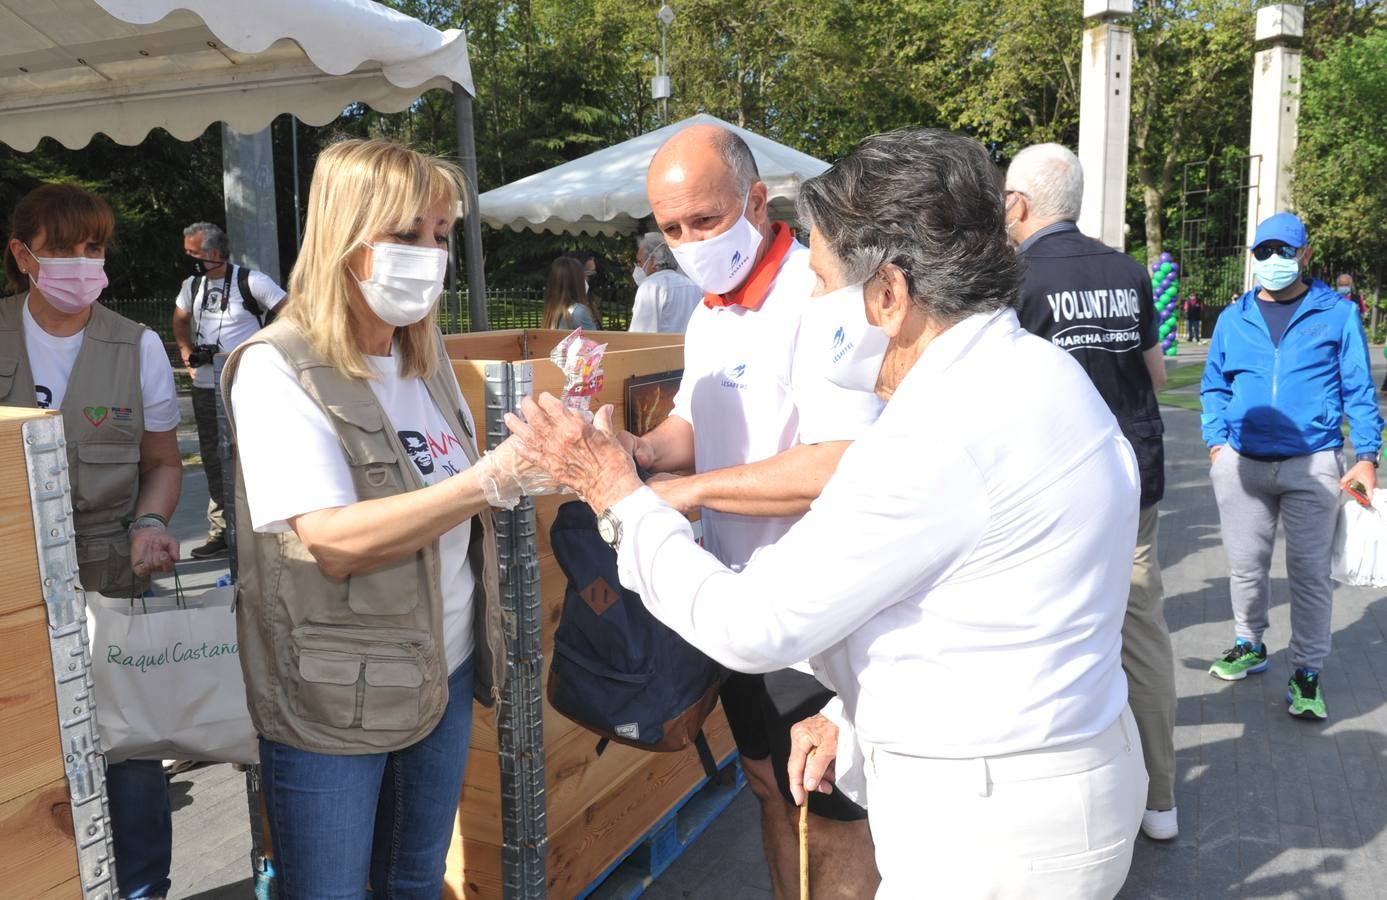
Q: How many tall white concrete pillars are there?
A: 2